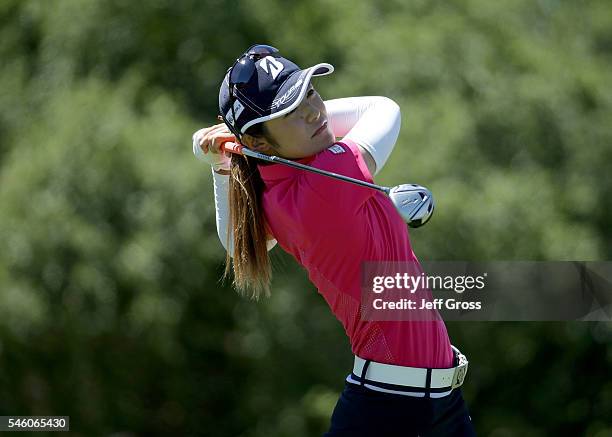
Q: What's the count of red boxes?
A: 0